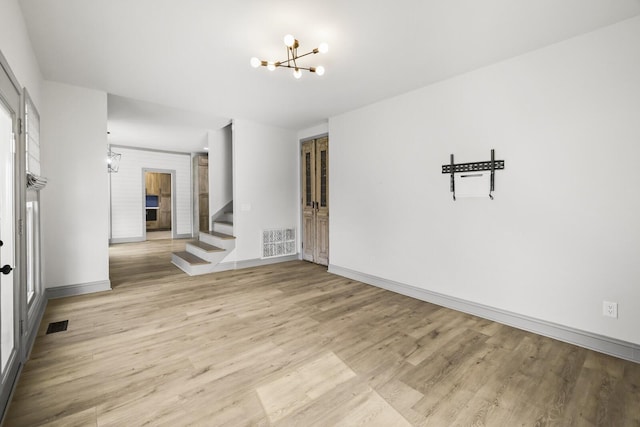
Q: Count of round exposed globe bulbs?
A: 6